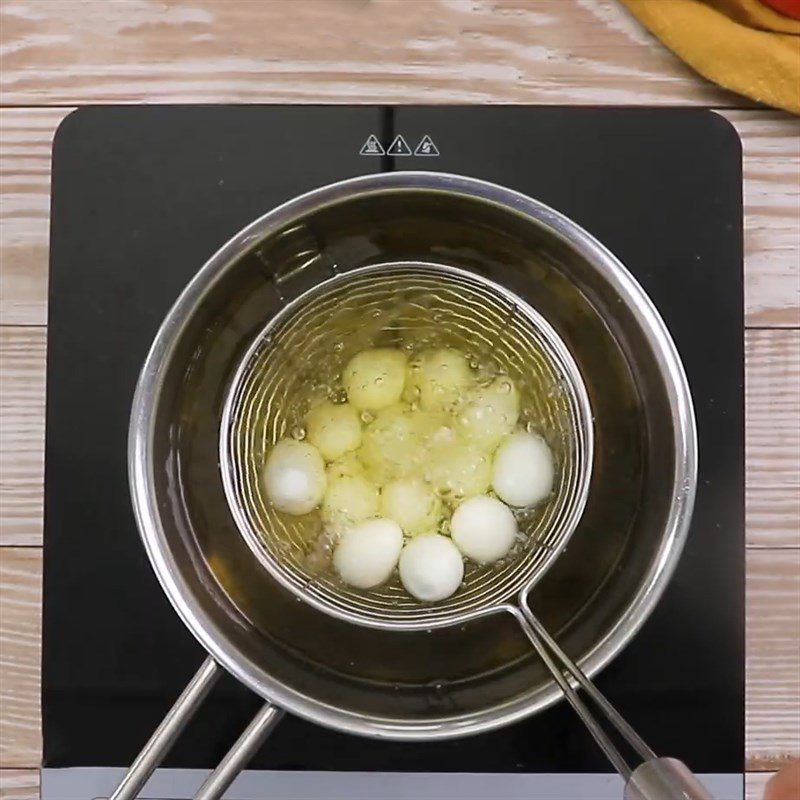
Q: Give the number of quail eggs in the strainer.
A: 13